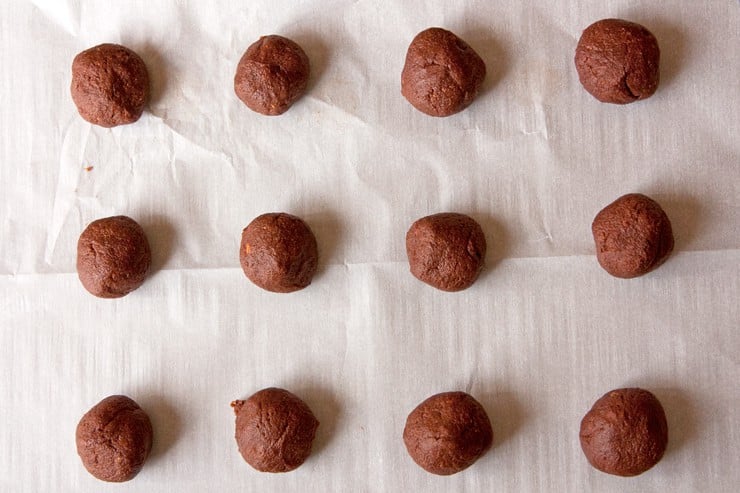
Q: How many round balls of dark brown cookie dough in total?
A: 12